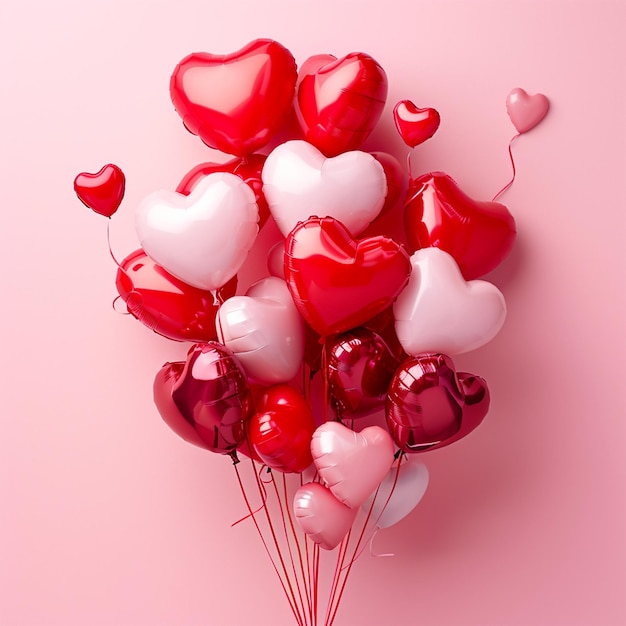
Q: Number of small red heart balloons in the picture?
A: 2